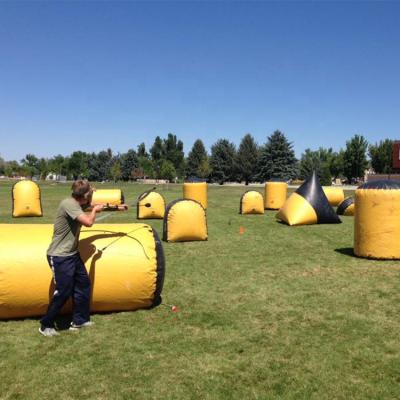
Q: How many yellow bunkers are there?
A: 12